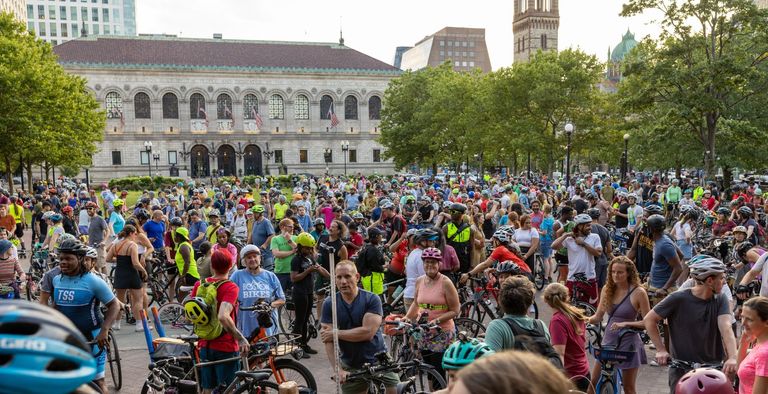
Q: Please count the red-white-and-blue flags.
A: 5